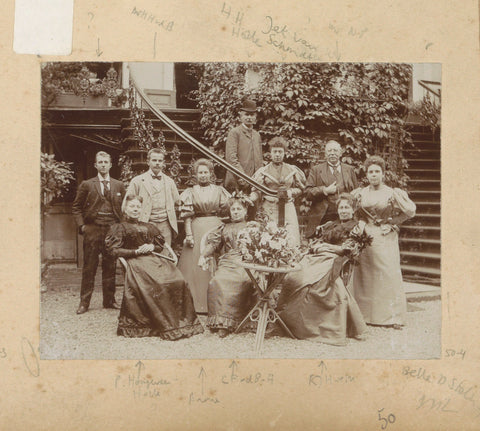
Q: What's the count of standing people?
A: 7